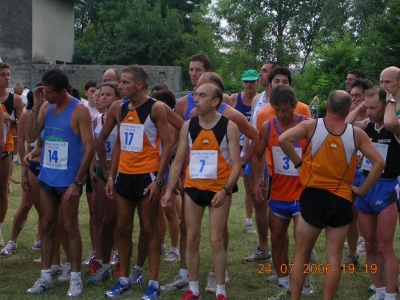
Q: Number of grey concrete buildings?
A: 1